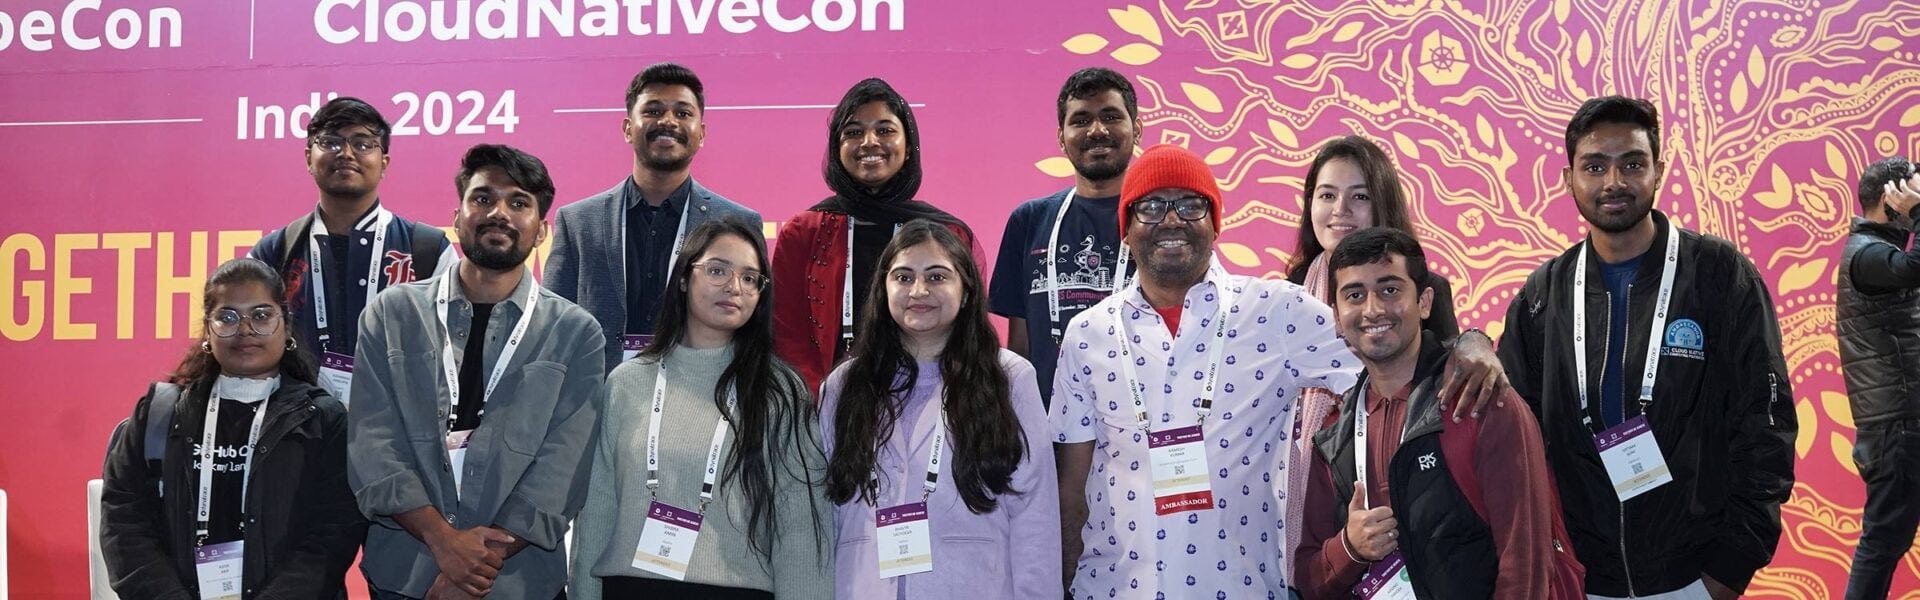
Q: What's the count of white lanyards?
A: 11